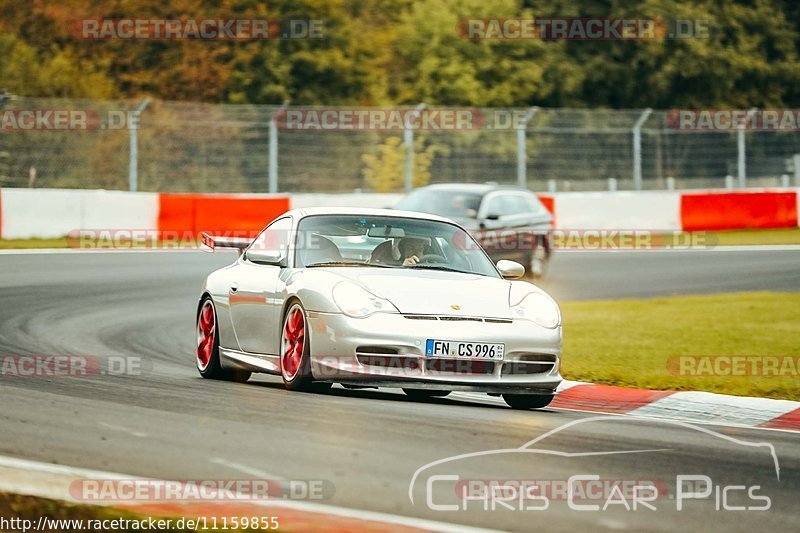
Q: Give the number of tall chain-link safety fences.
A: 1